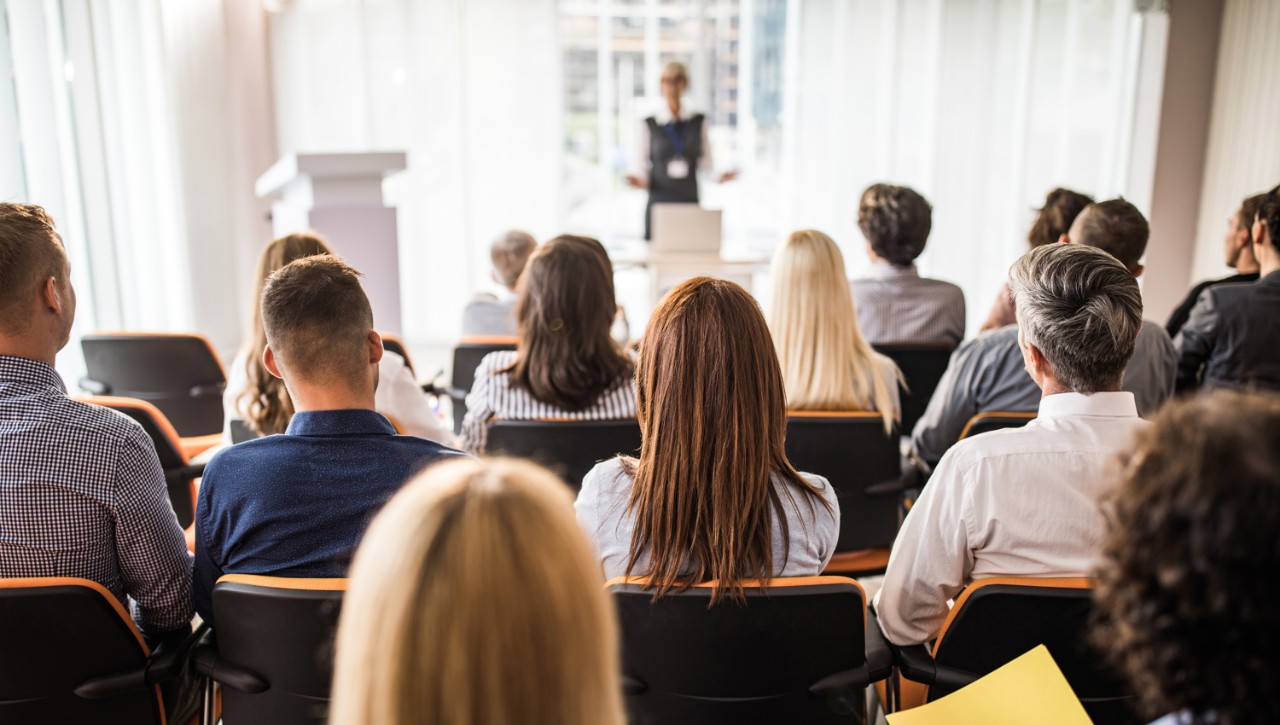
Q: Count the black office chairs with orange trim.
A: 13